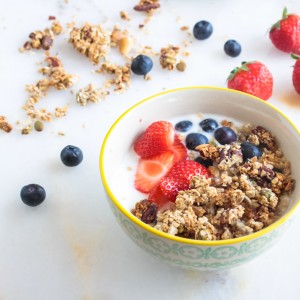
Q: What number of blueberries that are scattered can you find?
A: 5